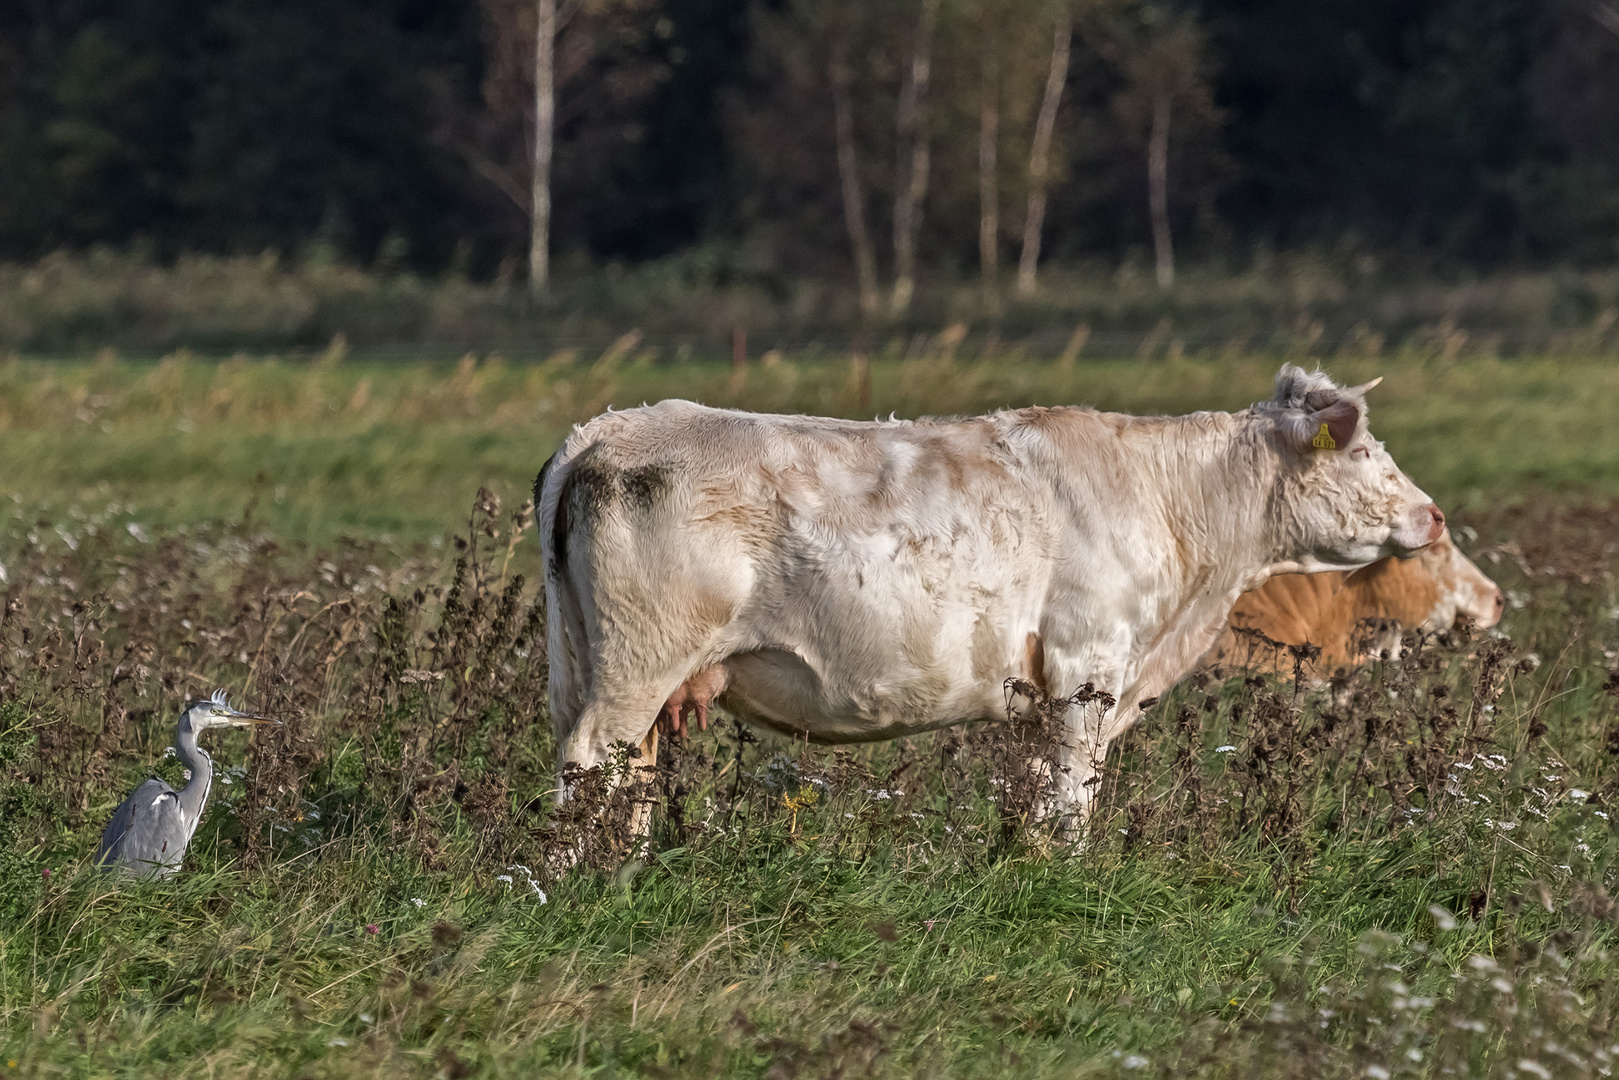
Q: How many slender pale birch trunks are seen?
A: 6